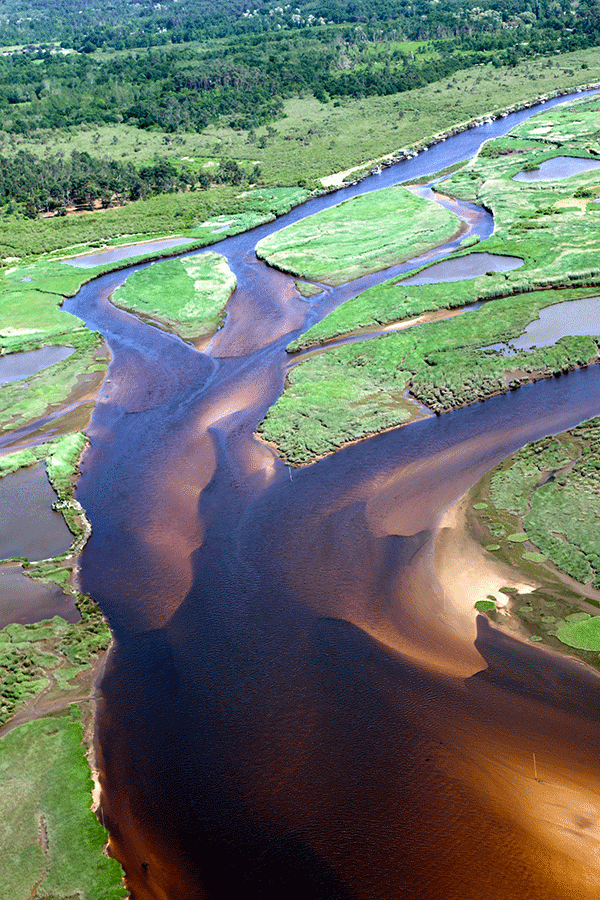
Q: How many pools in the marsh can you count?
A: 7